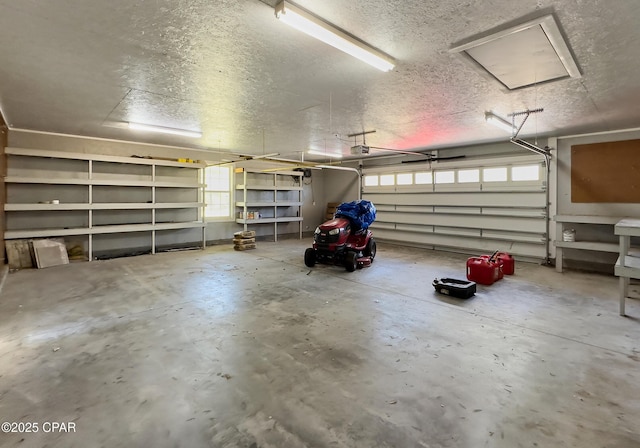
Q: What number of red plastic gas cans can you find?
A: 3